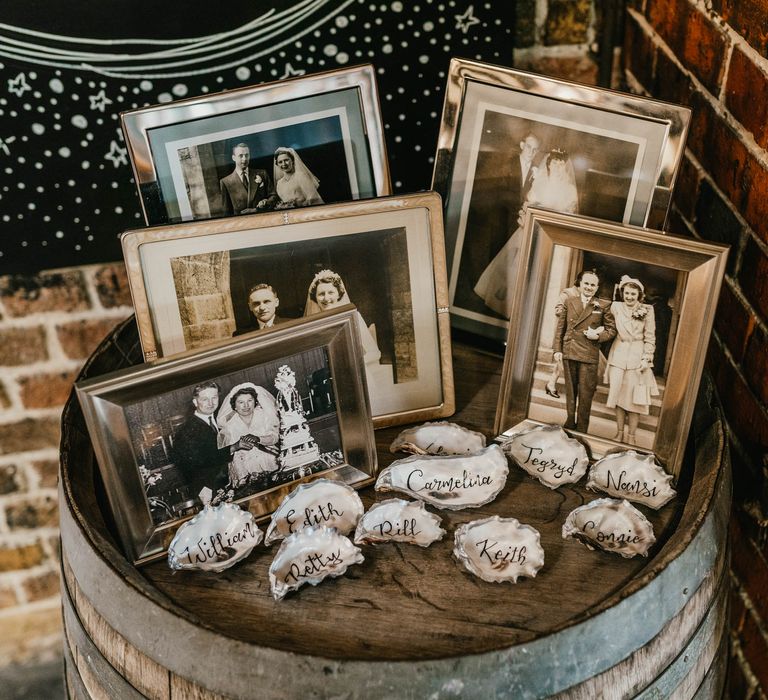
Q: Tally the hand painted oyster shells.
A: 10